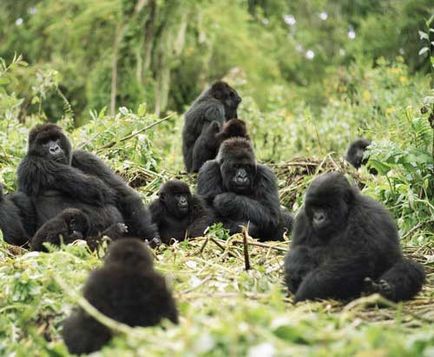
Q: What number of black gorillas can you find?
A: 10